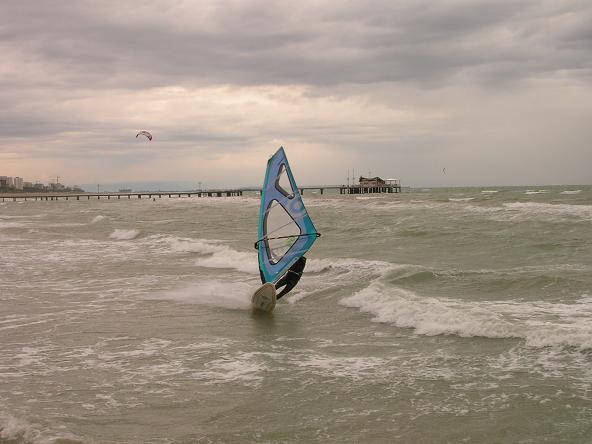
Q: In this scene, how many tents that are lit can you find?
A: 0